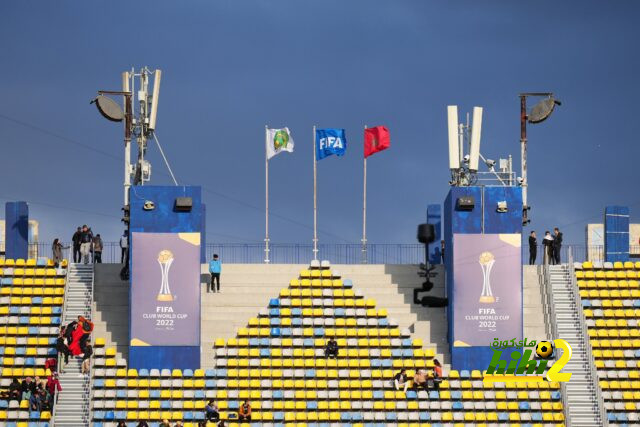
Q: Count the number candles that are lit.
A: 0